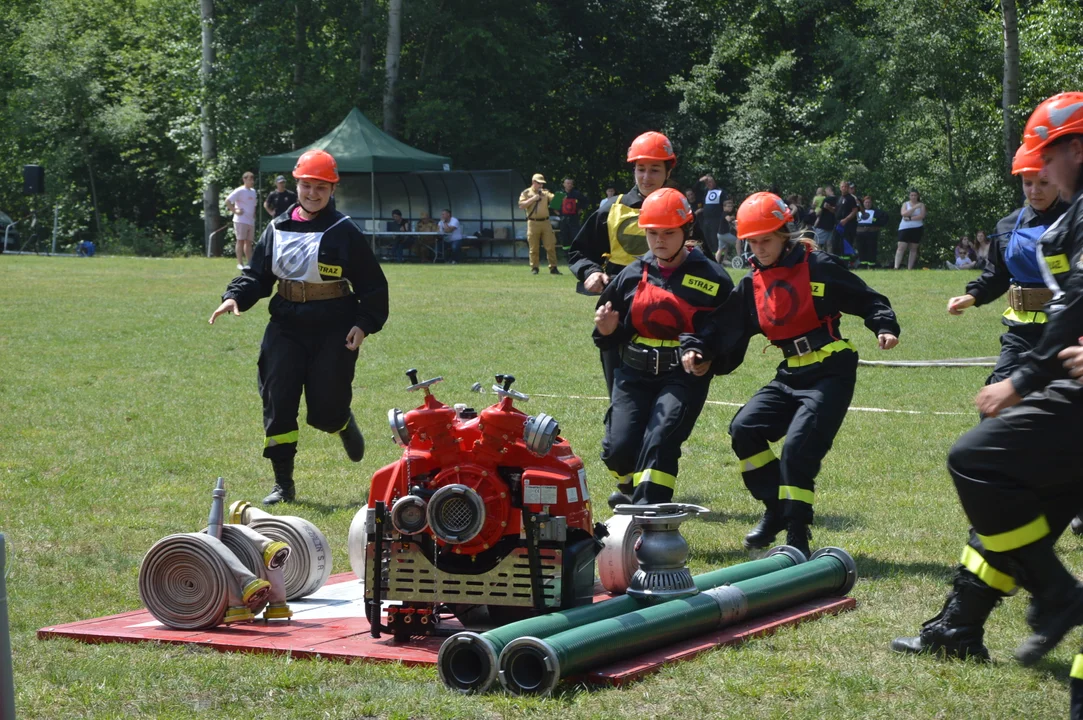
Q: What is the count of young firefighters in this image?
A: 6